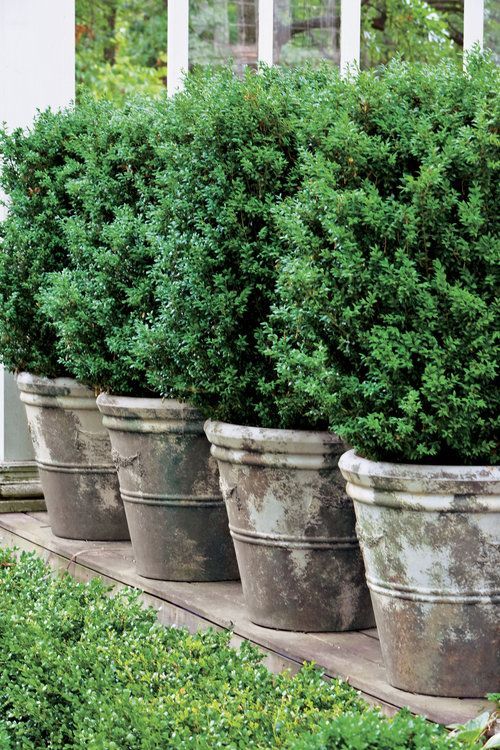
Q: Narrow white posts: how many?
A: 4